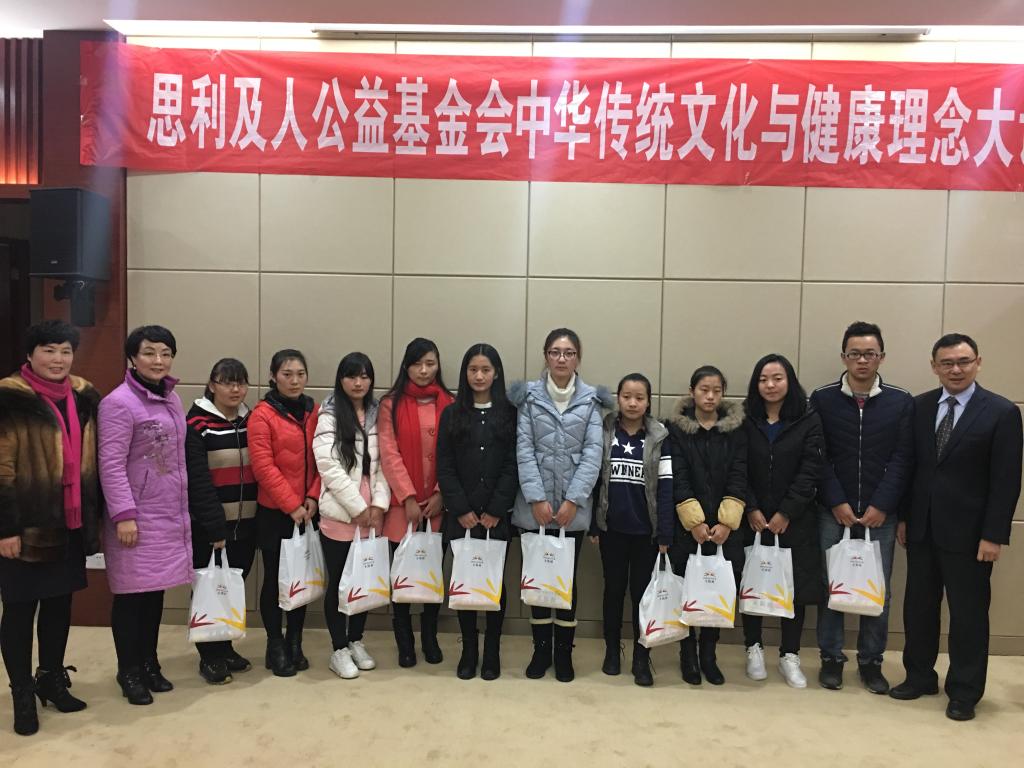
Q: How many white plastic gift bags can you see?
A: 10